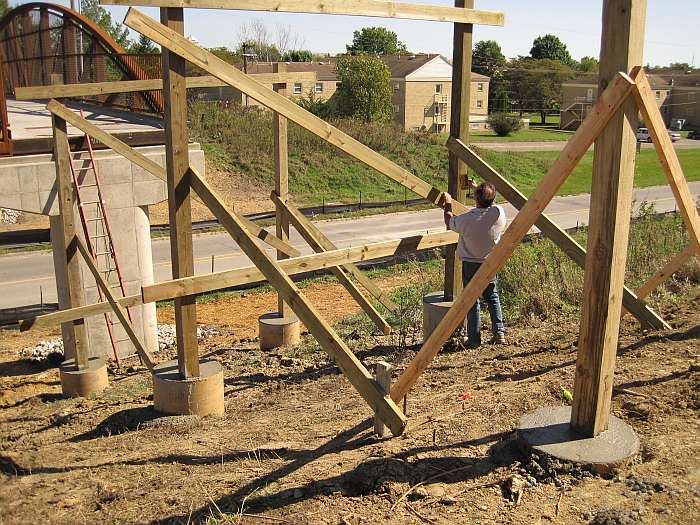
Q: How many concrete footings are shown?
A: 5